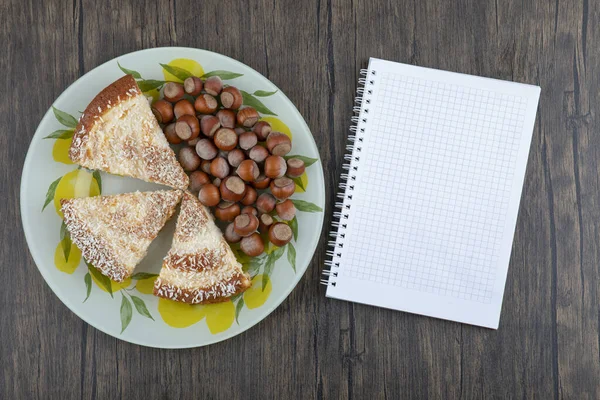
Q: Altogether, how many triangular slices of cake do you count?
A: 3